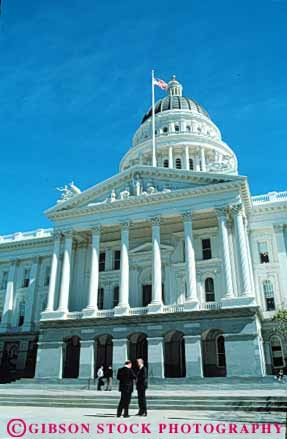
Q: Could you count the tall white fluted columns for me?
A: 8